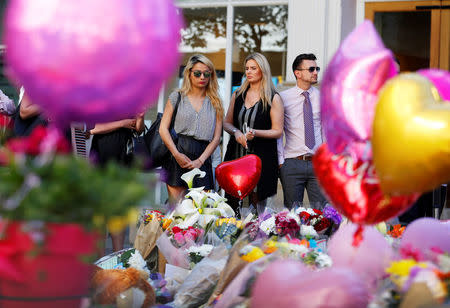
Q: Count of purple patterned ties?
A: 1